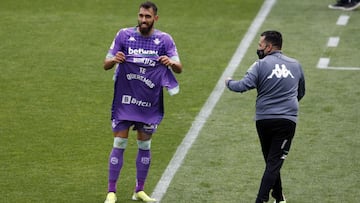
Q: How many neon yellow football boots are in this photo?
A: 2